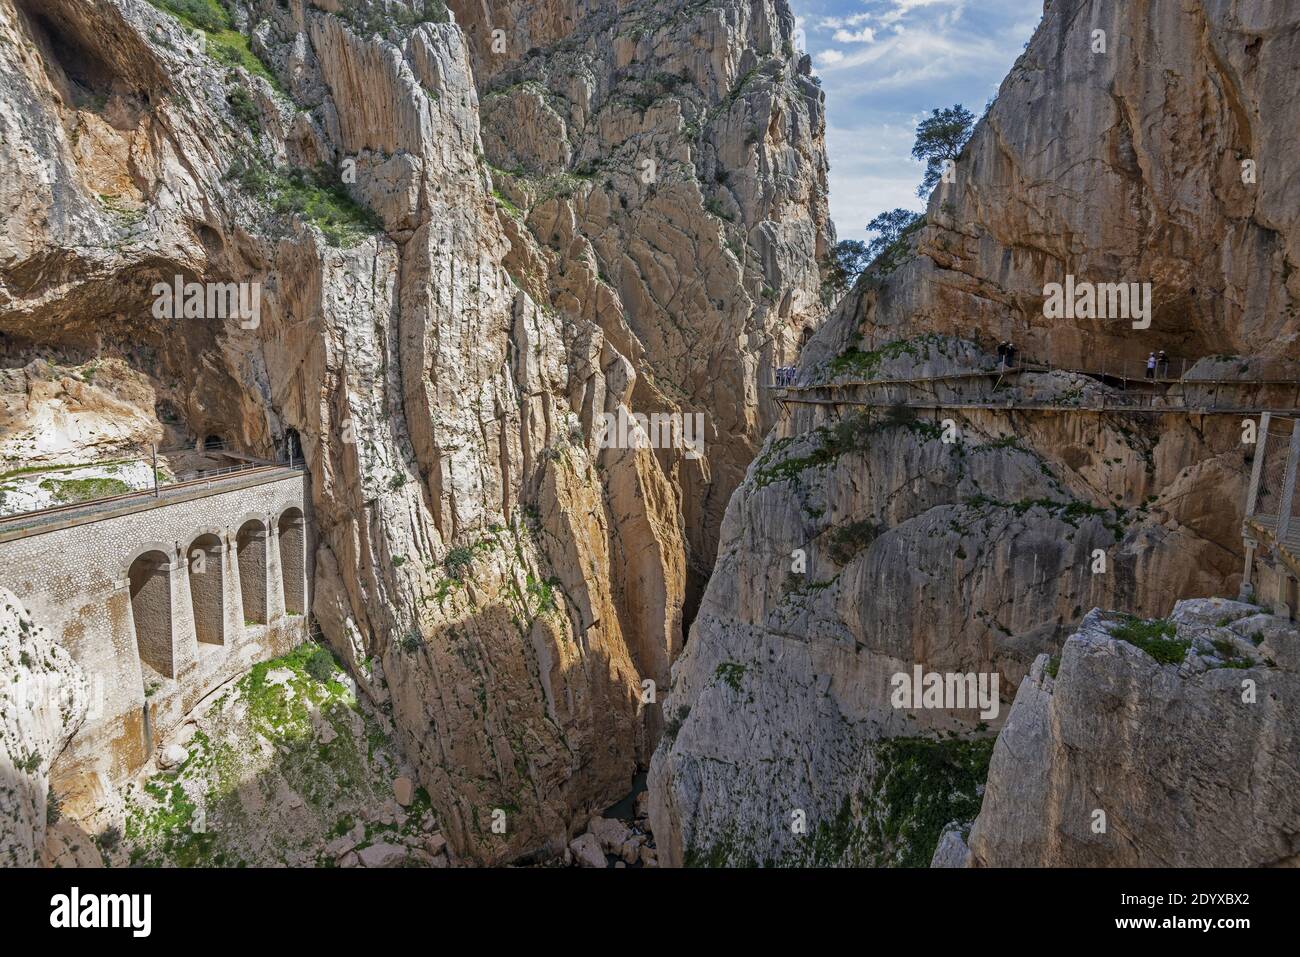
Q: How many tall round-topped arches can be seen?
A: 4